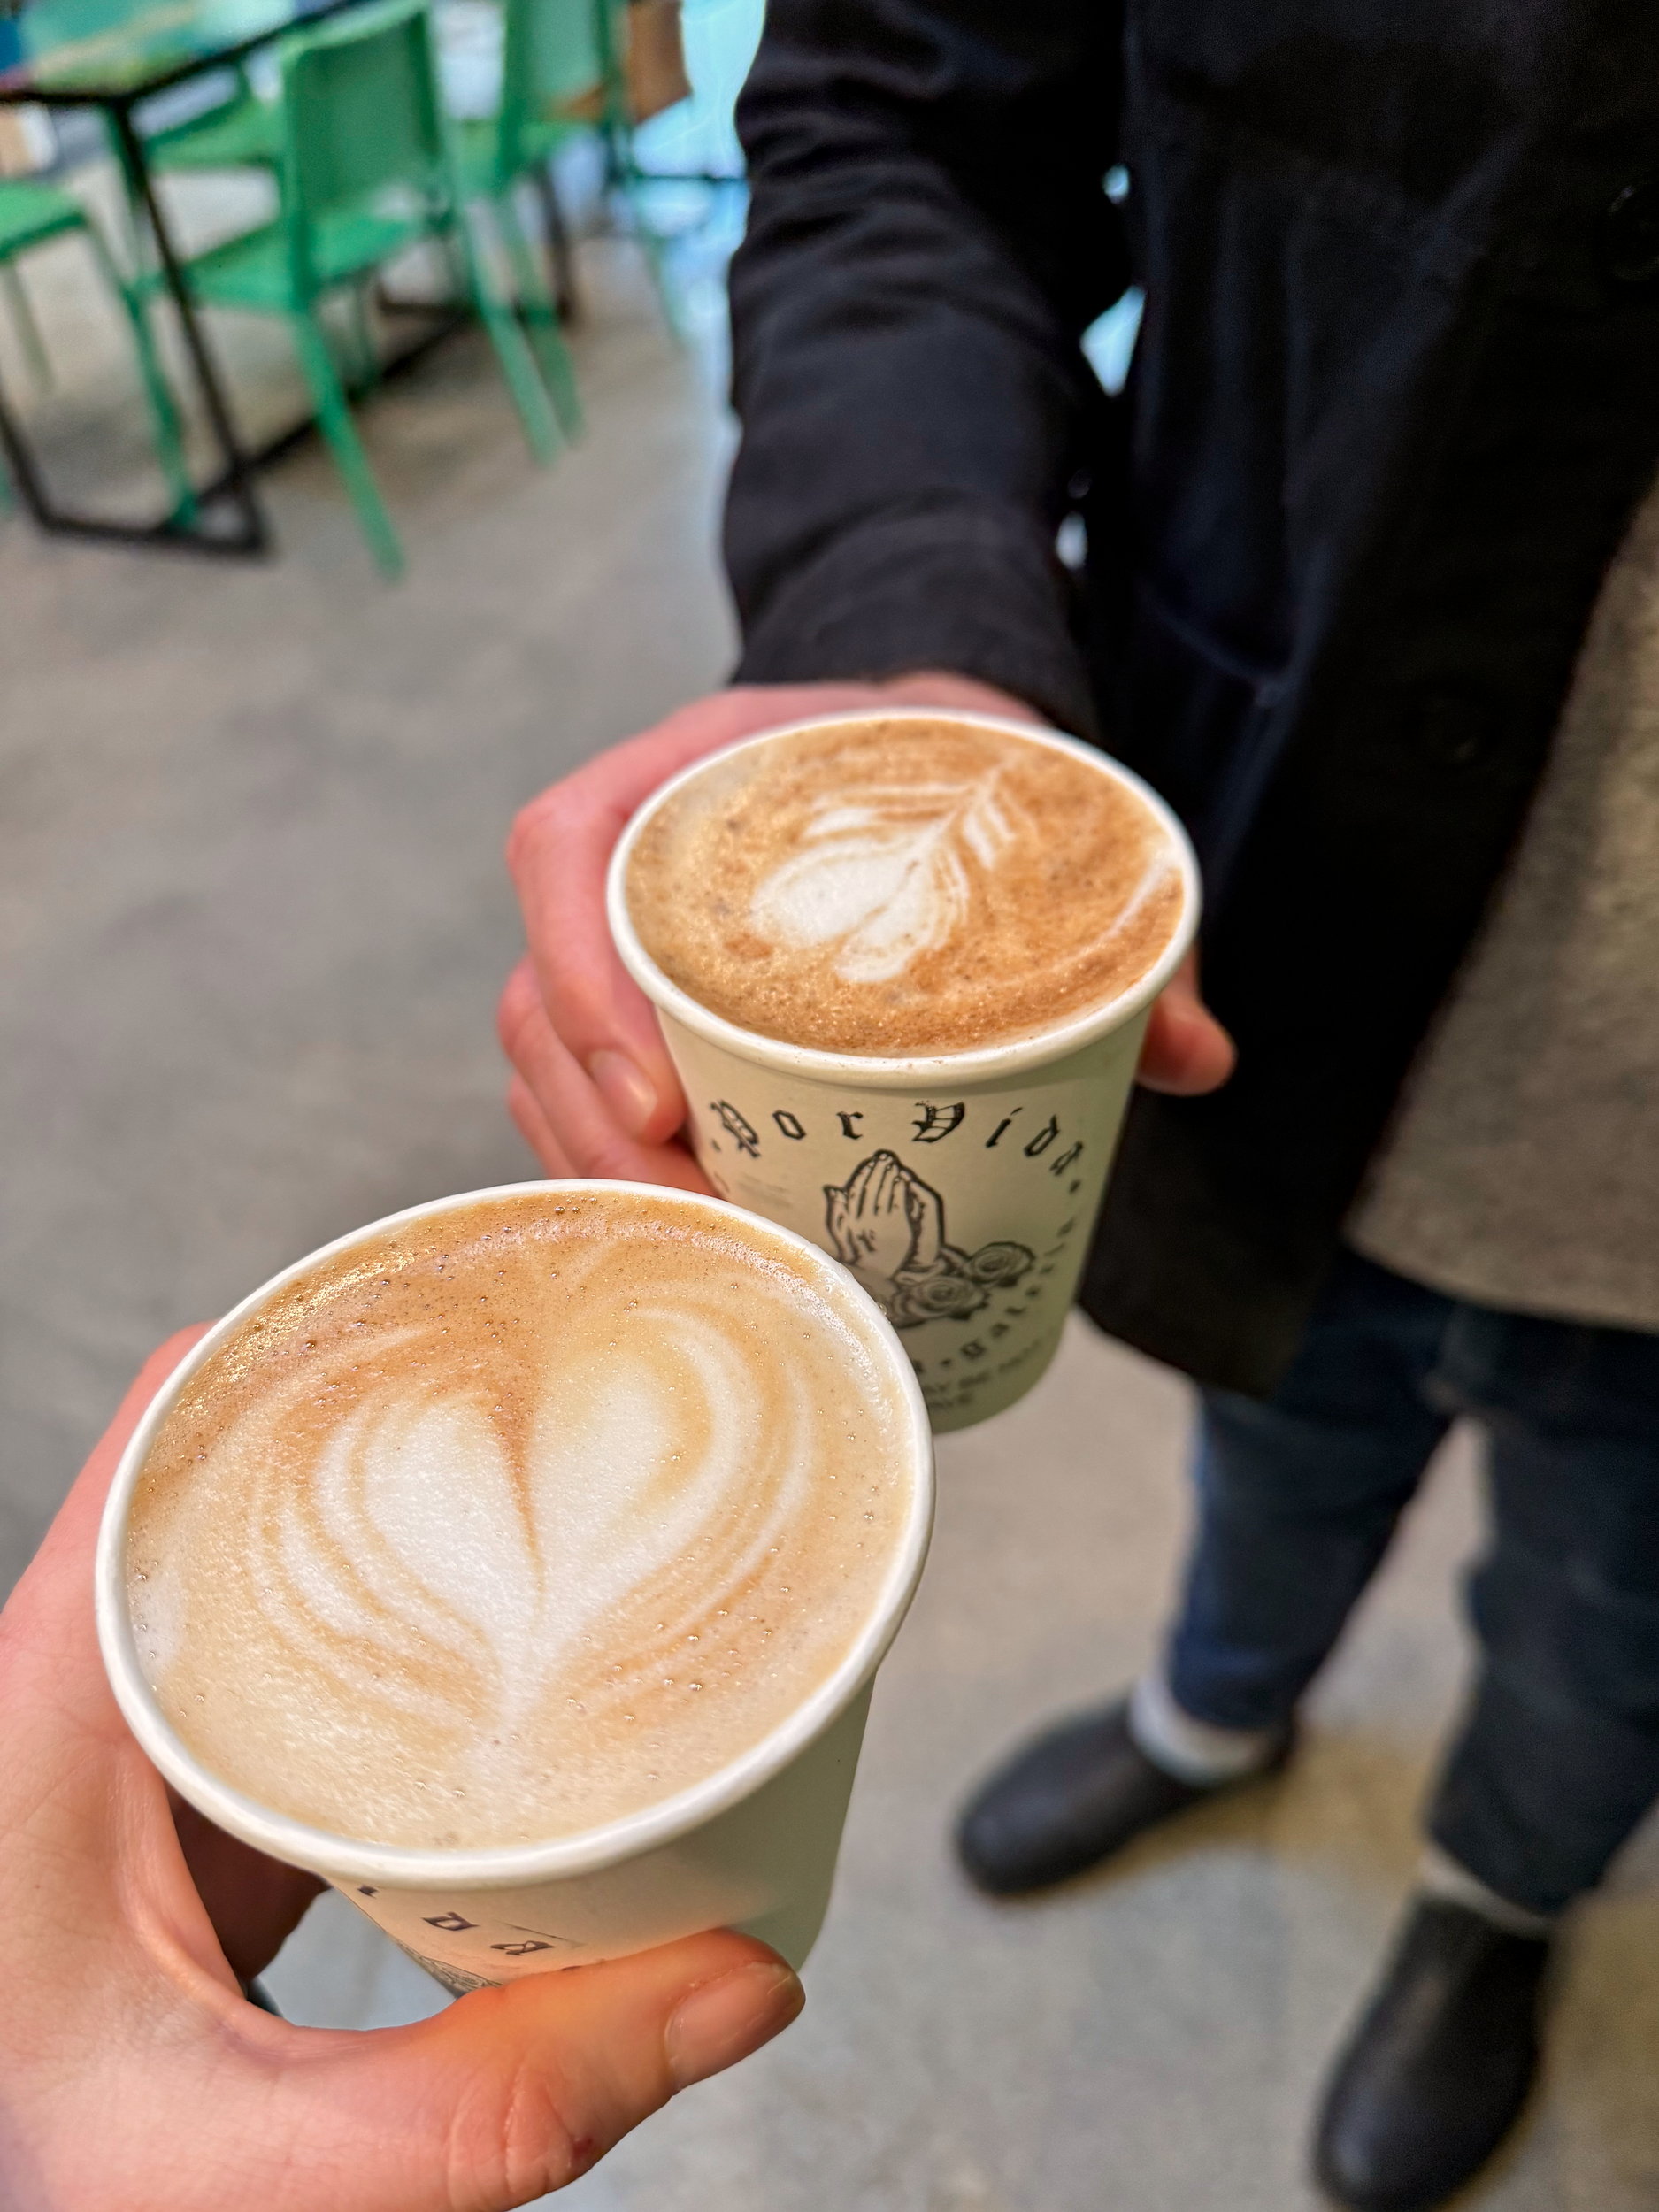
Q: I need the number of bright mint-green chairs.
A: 4